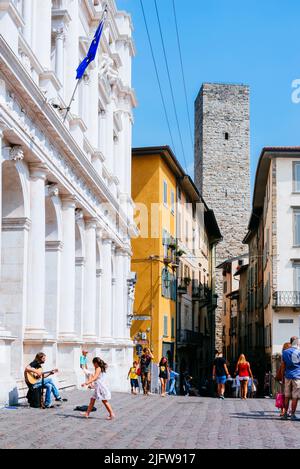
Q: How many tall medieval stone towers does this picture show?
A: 1